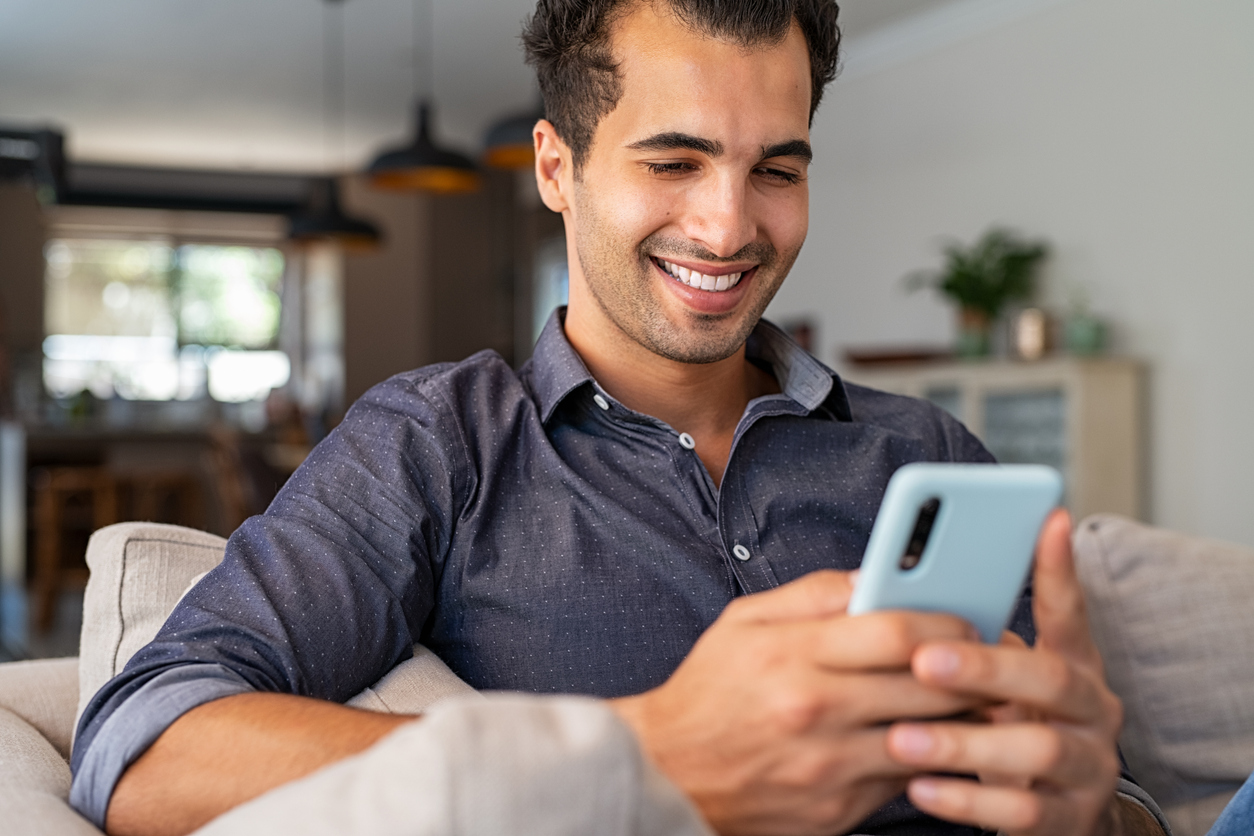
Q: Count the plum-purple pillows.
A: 0